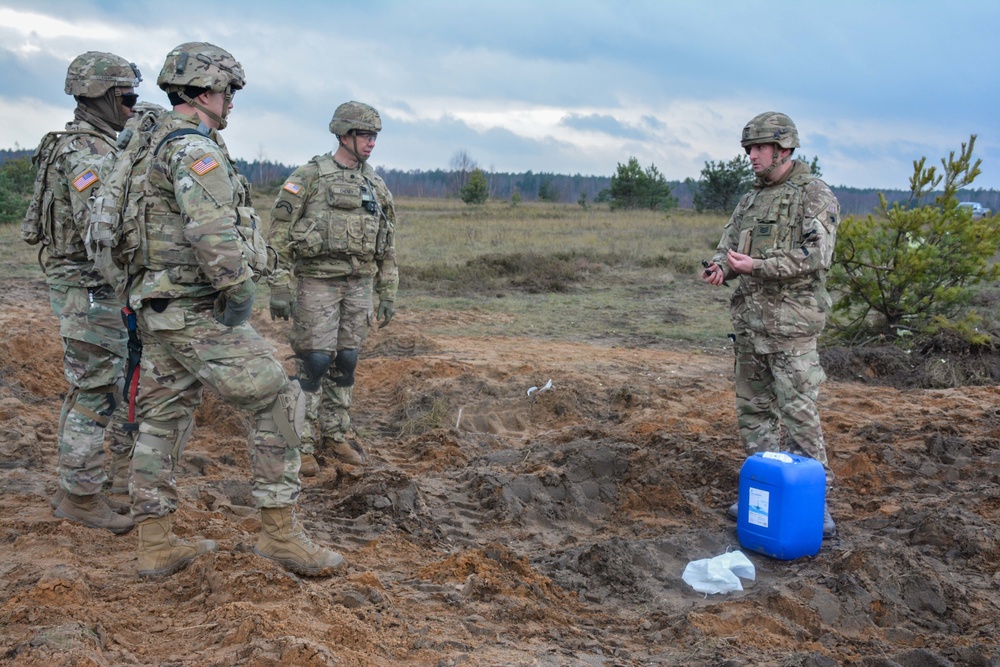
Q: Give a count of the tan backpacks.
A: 2